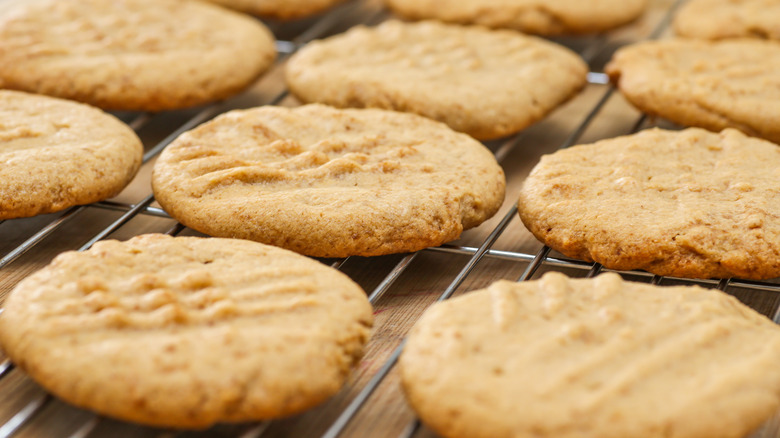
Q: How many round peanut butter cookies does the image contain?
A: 11